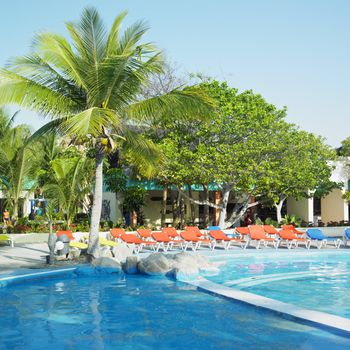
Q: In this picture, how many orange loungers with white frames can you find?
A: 14